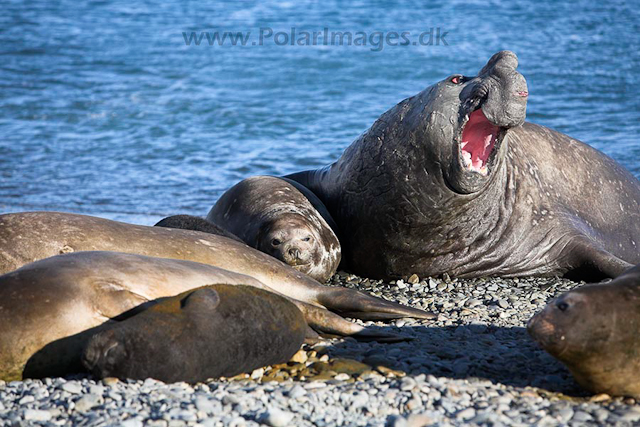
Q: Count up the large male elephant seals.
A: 1